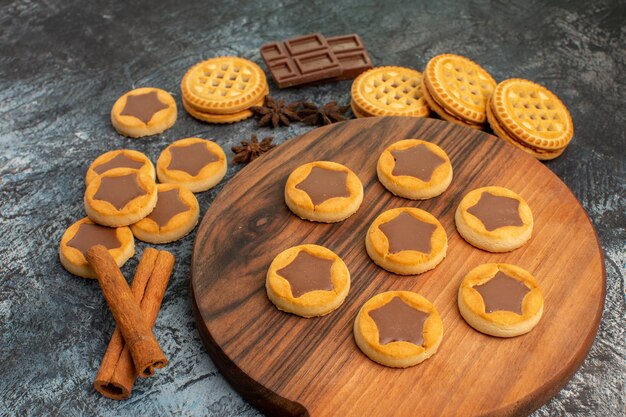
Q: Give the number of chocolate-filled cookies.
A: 13